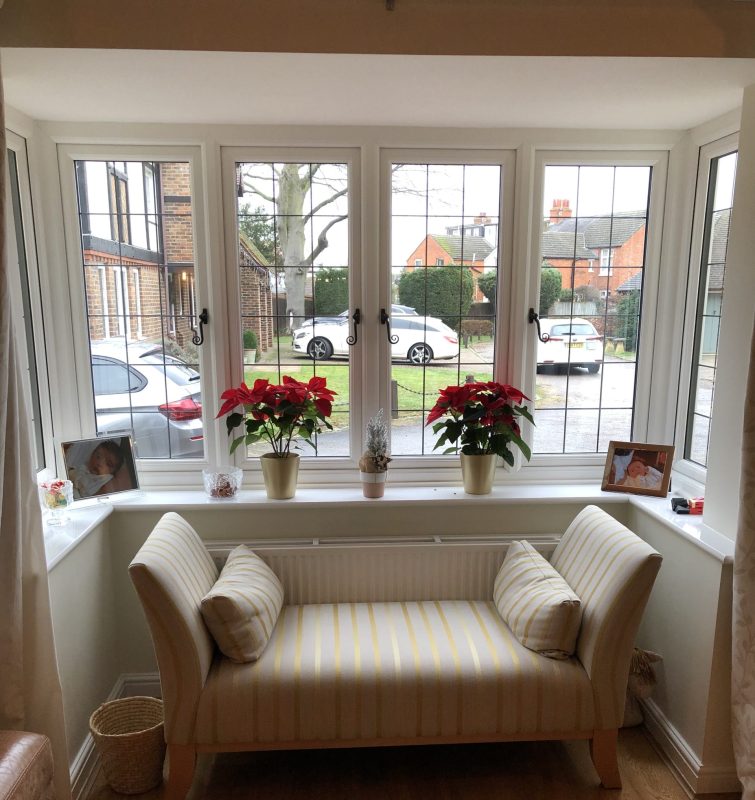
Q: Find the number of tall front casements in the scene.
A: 4